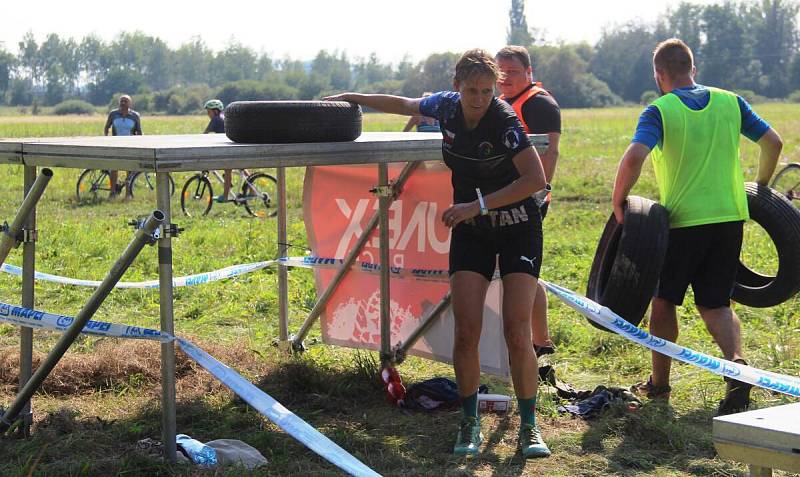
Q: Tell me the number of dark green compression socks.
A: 2